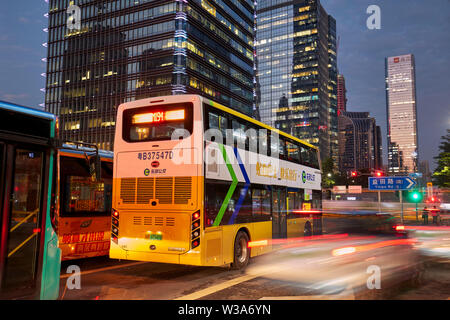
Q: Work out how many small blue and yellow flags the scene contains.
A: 0